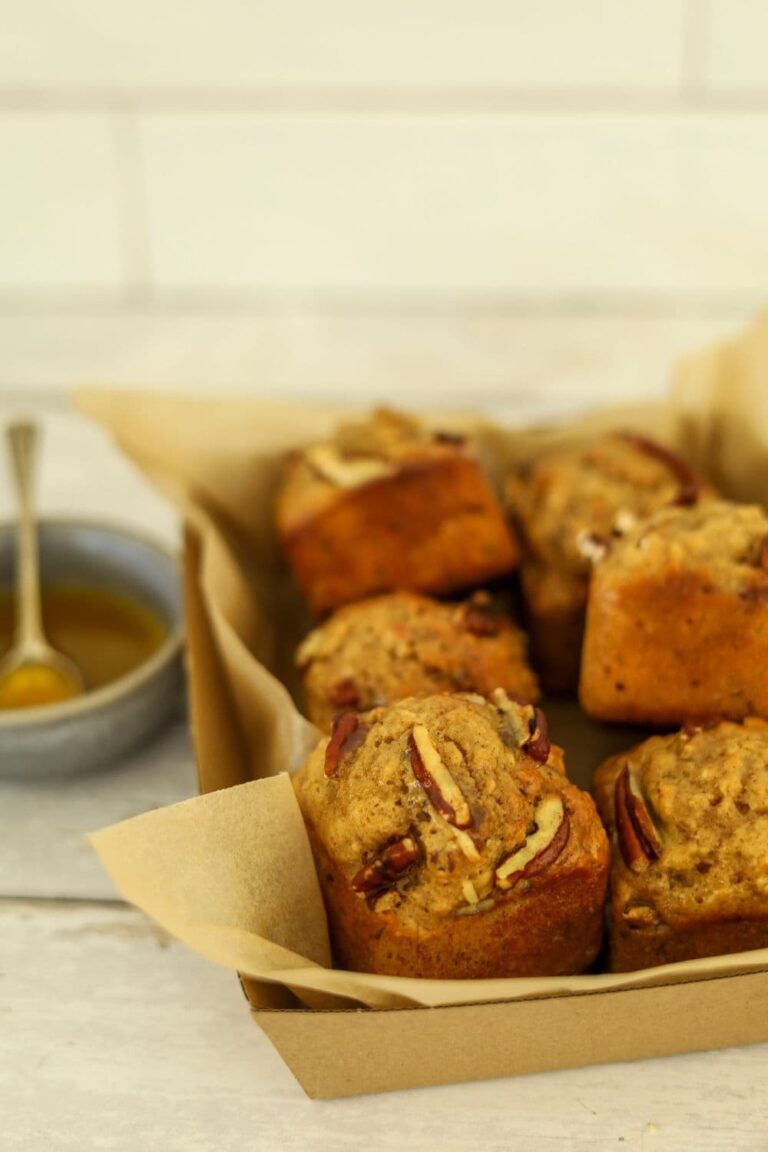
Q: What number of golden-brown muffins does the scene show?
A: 6